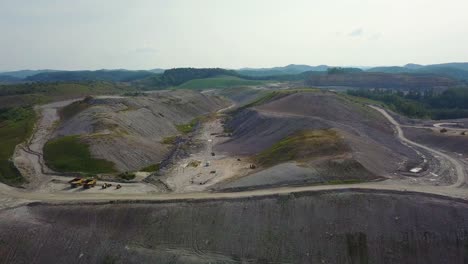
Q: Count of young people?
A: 0